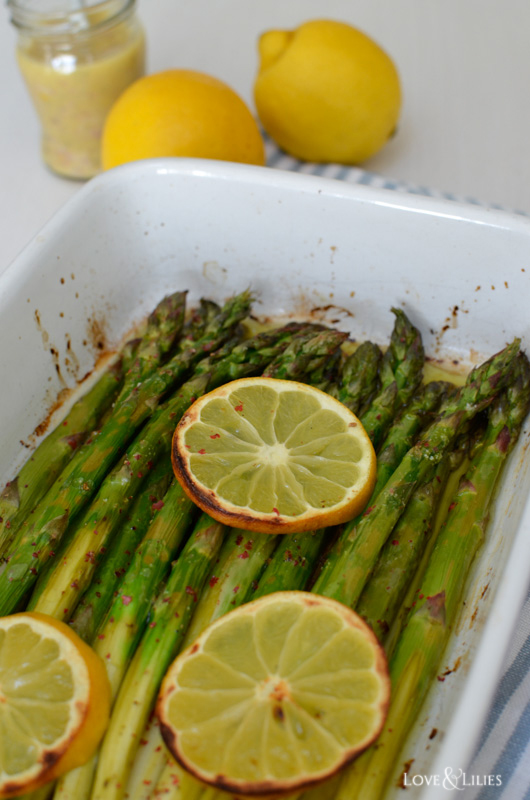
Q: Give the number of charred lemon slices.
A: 3